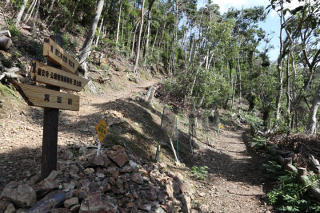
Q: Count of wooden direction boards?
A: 3